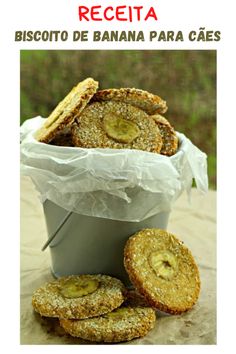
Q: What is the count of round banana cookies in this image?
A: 7